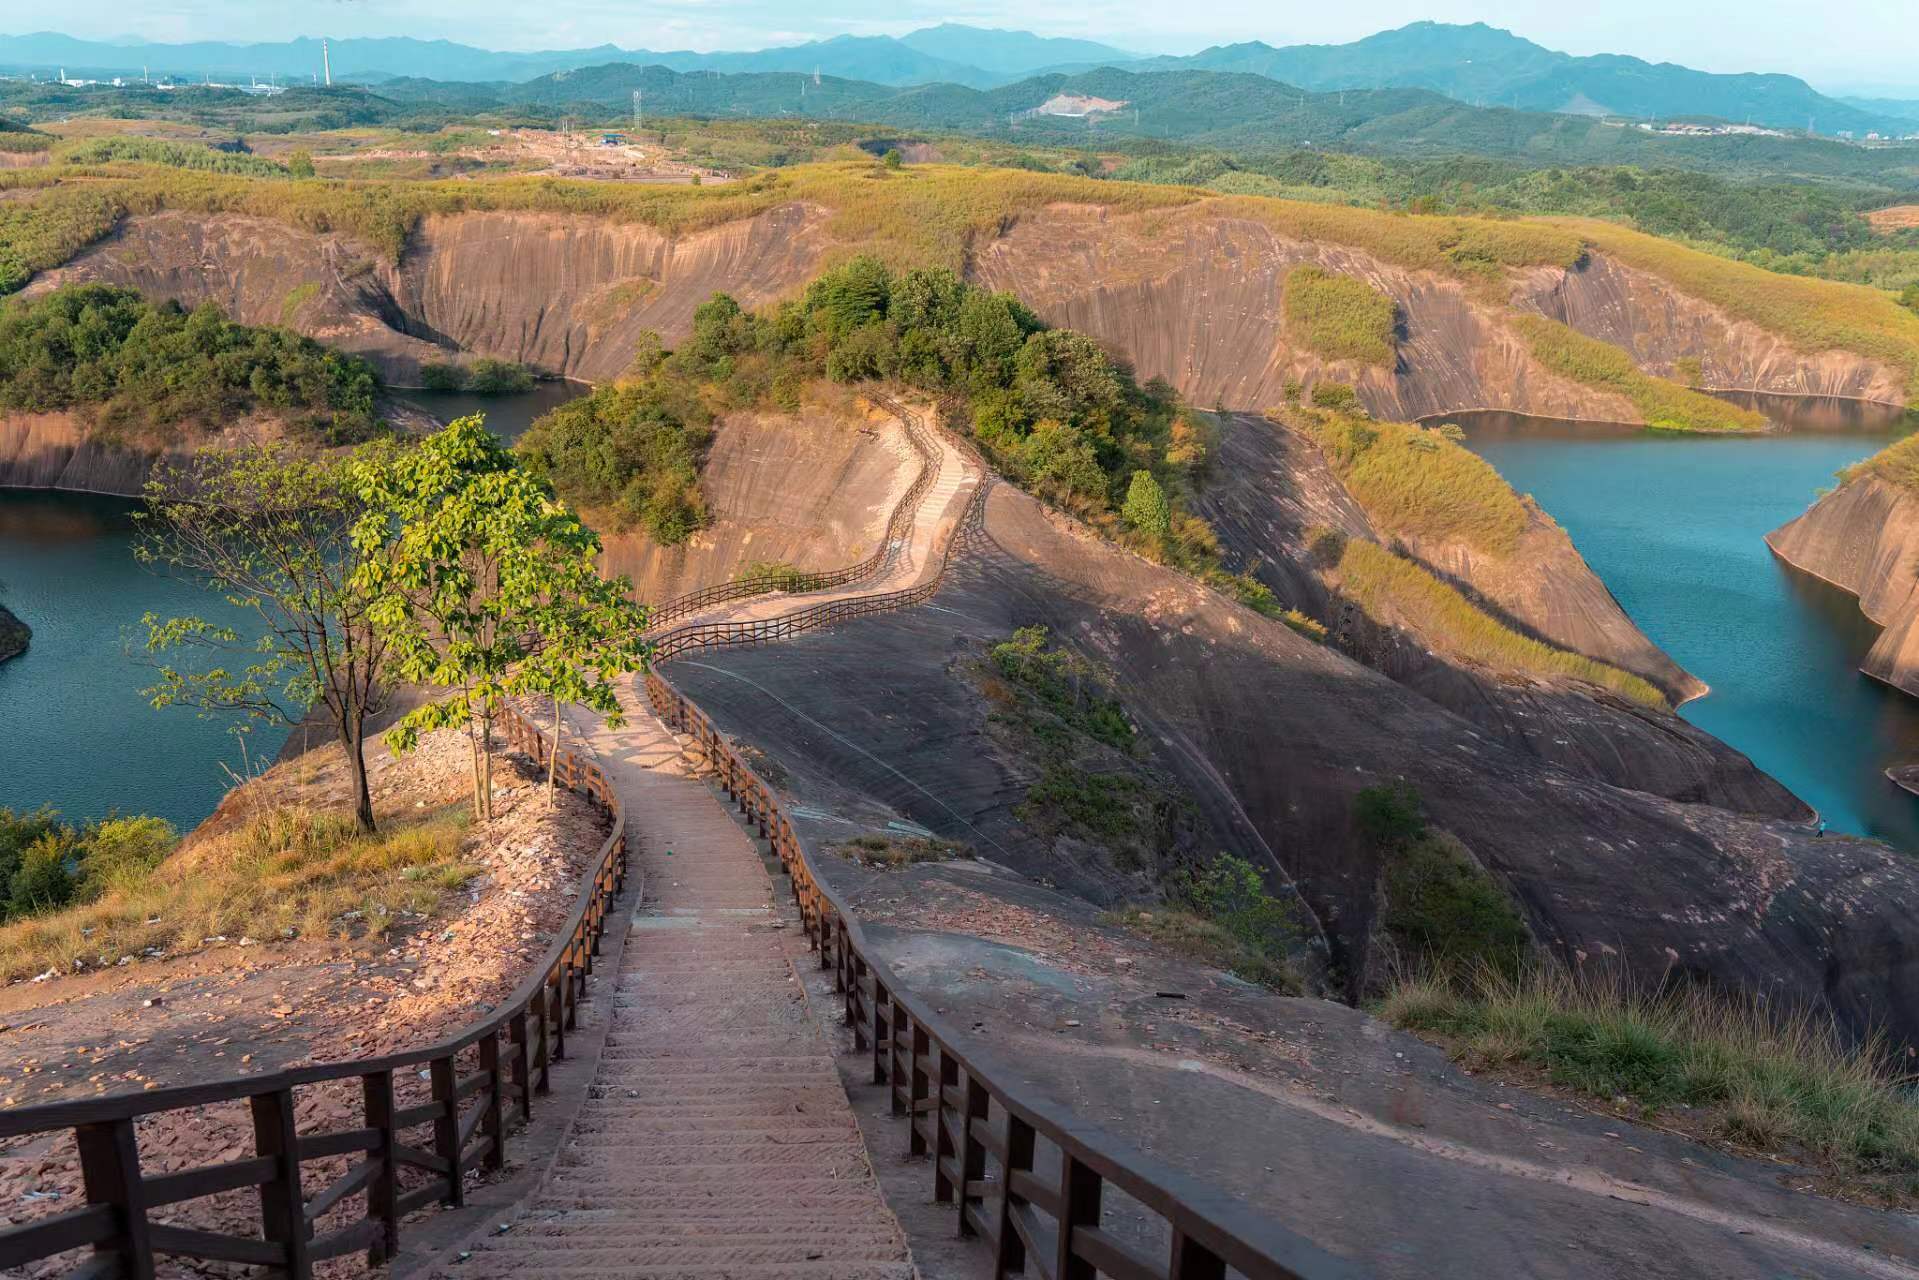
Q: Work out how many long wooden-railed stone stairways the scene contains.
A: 1